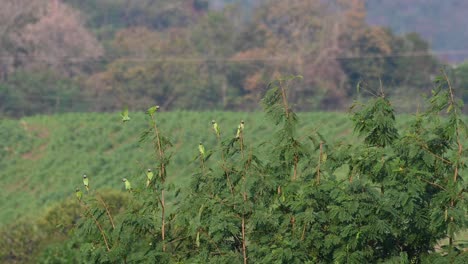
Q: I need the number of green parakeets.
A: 9